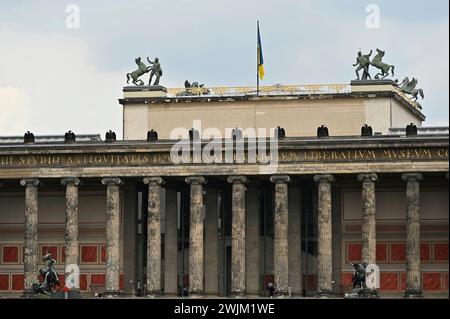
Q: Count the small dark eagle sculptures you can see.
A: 10